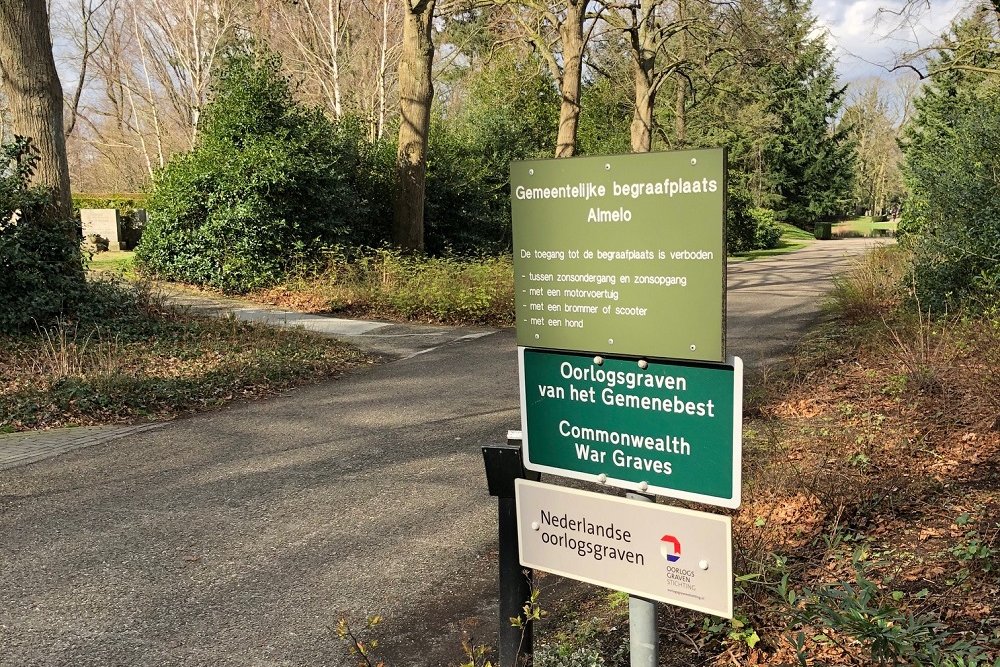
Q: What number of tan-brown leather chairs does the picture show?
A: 0